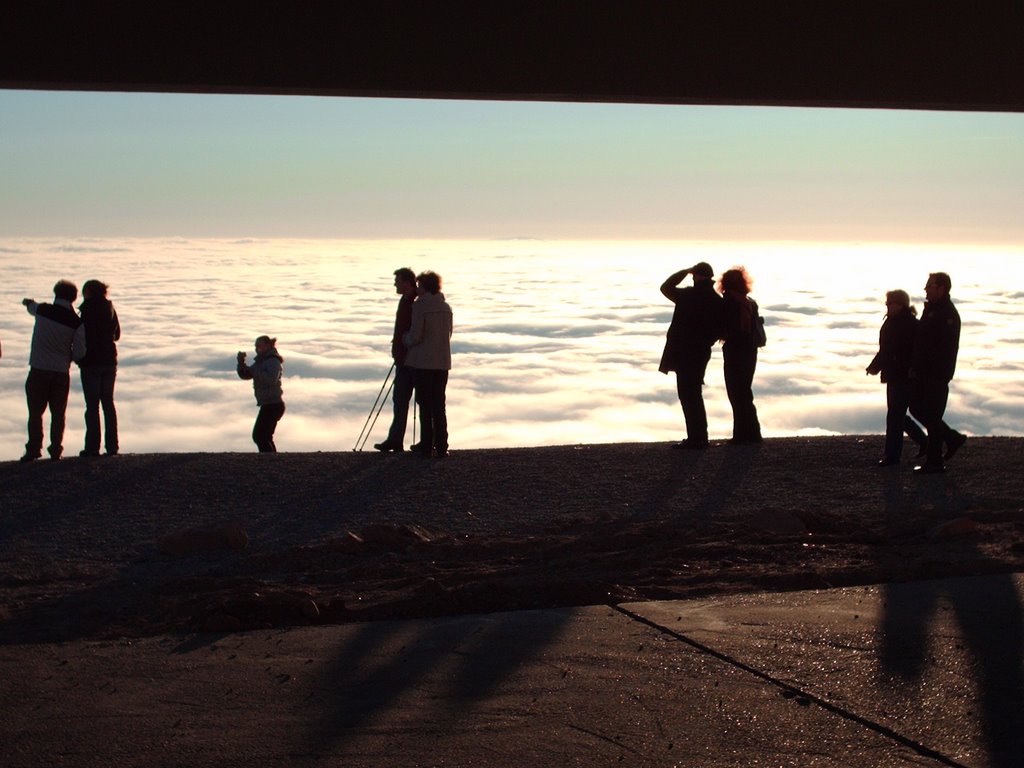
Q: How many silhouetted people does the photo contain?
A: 9